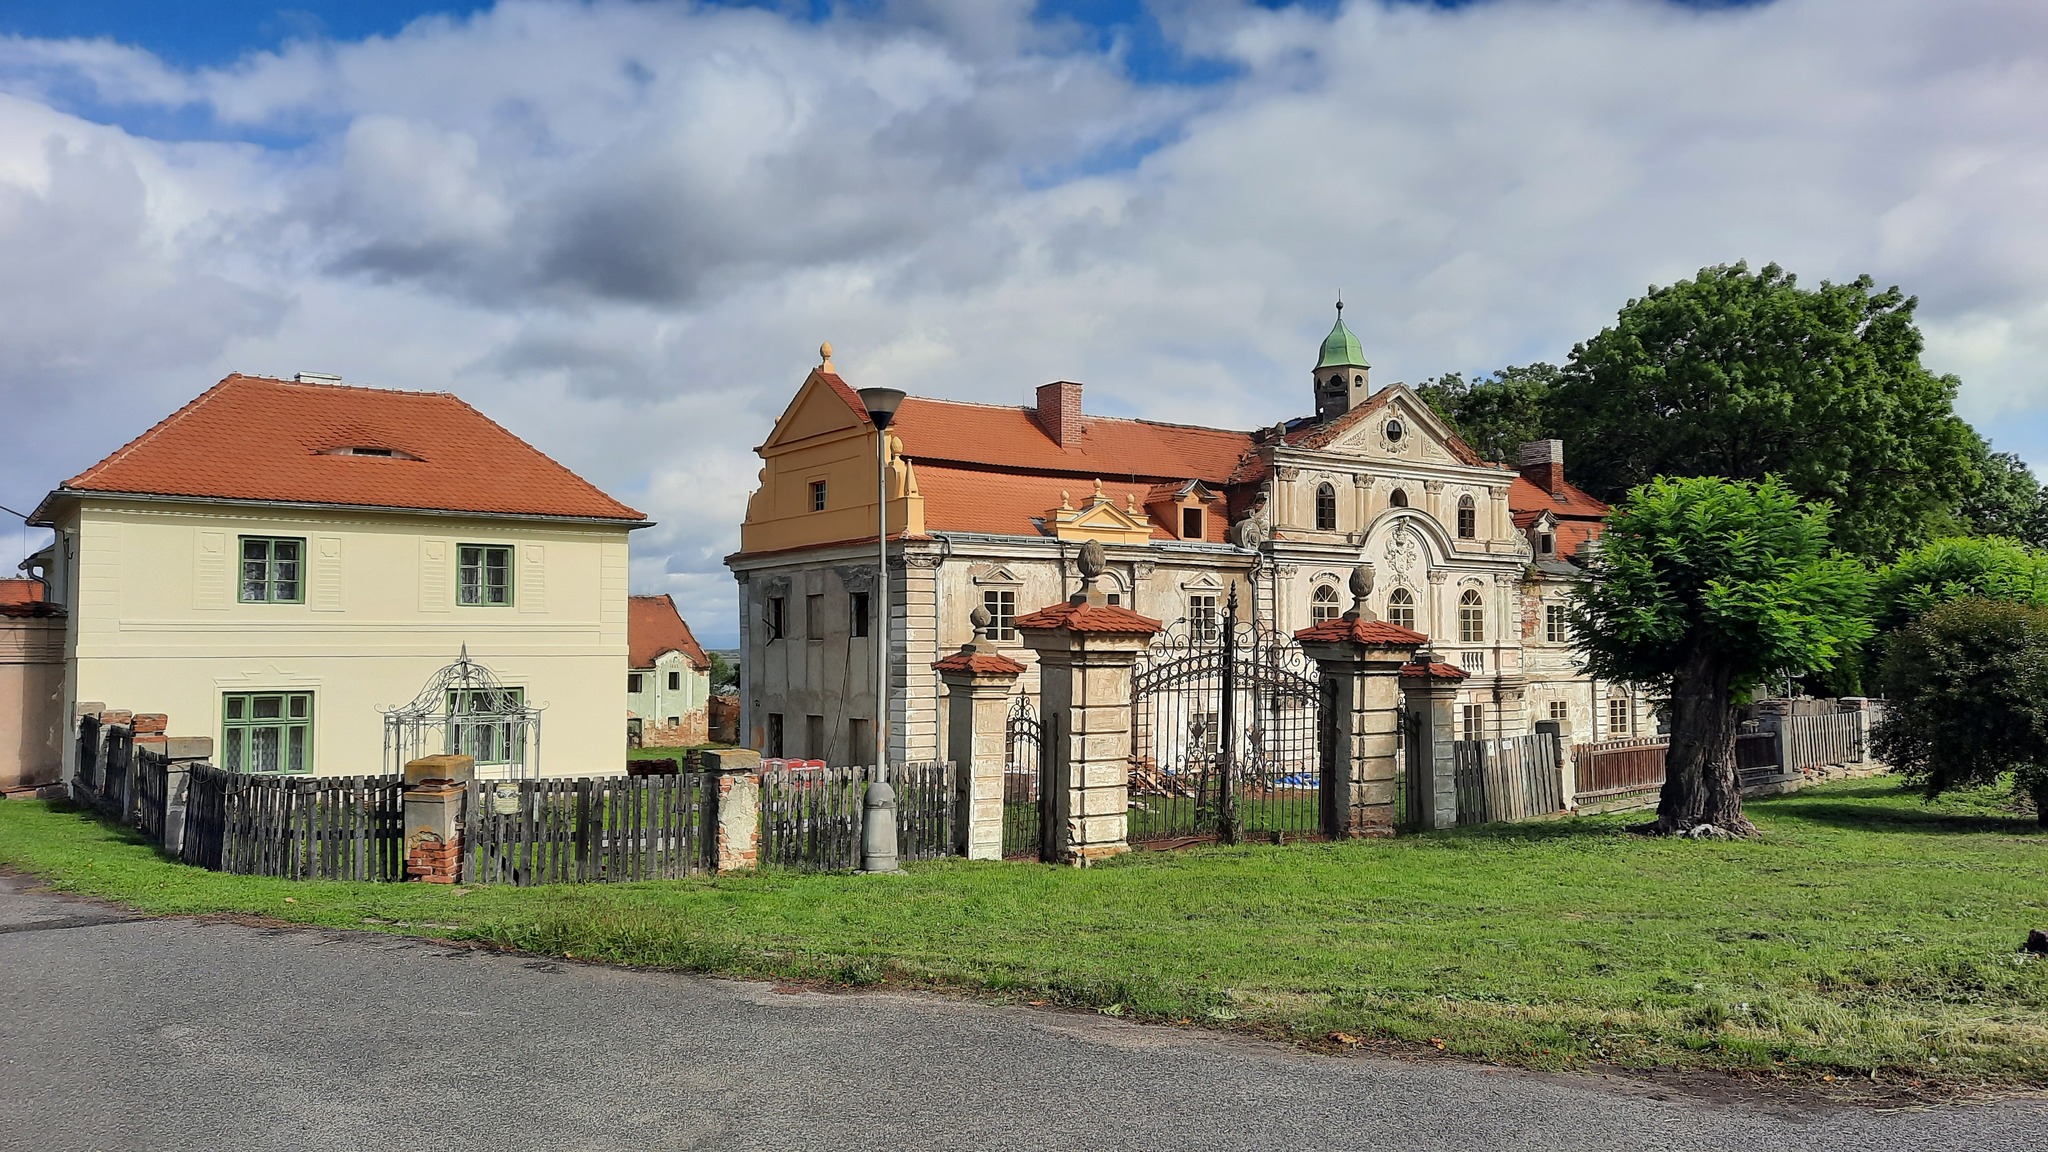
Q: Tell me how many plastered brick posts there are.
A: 13